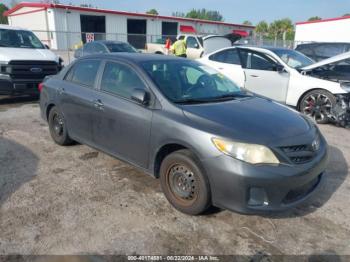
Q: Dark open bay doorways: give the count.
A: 3